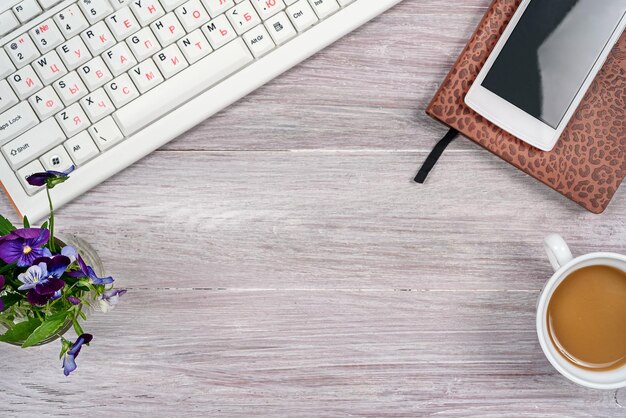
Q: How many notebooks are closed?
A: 1